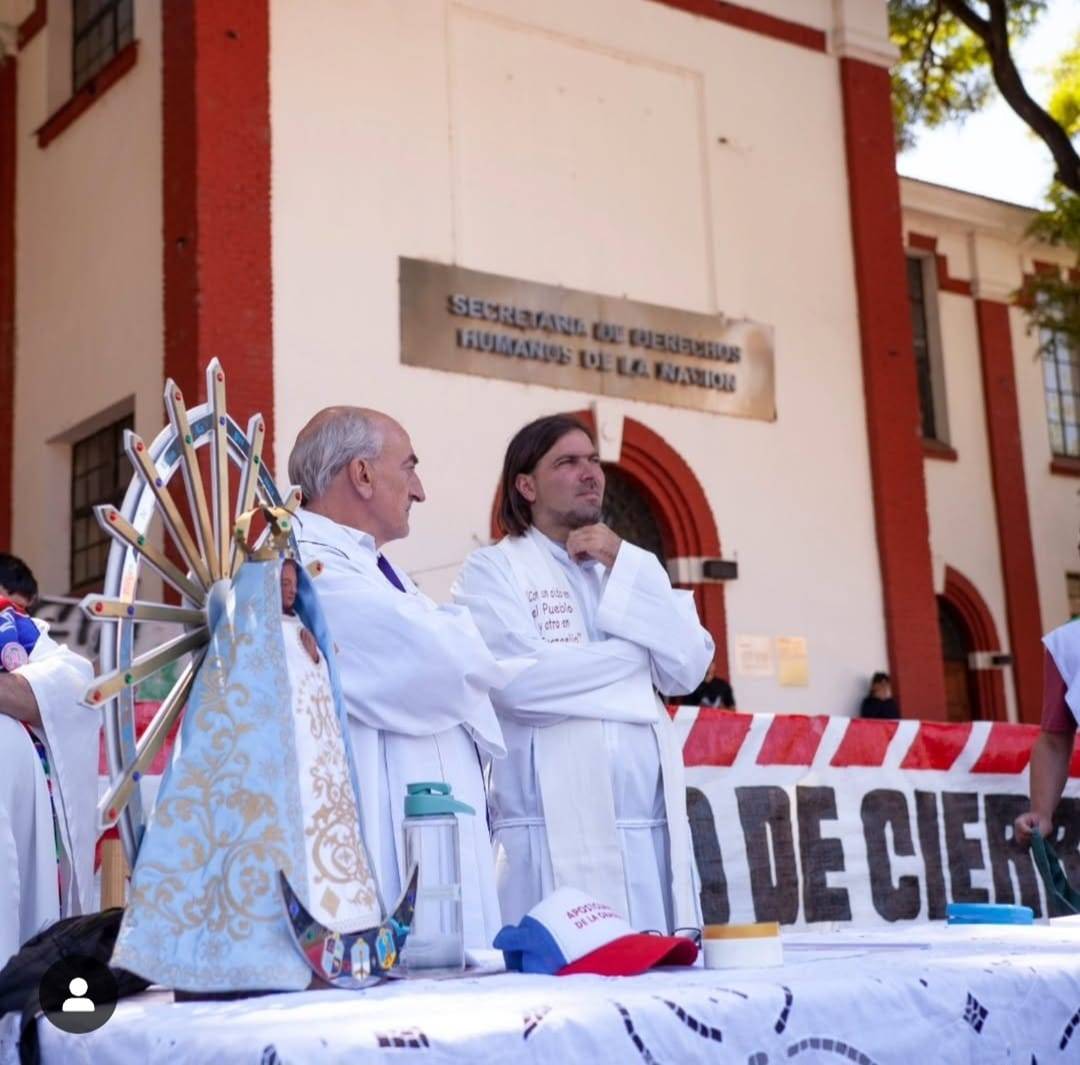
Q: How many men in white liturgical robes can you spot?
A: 3